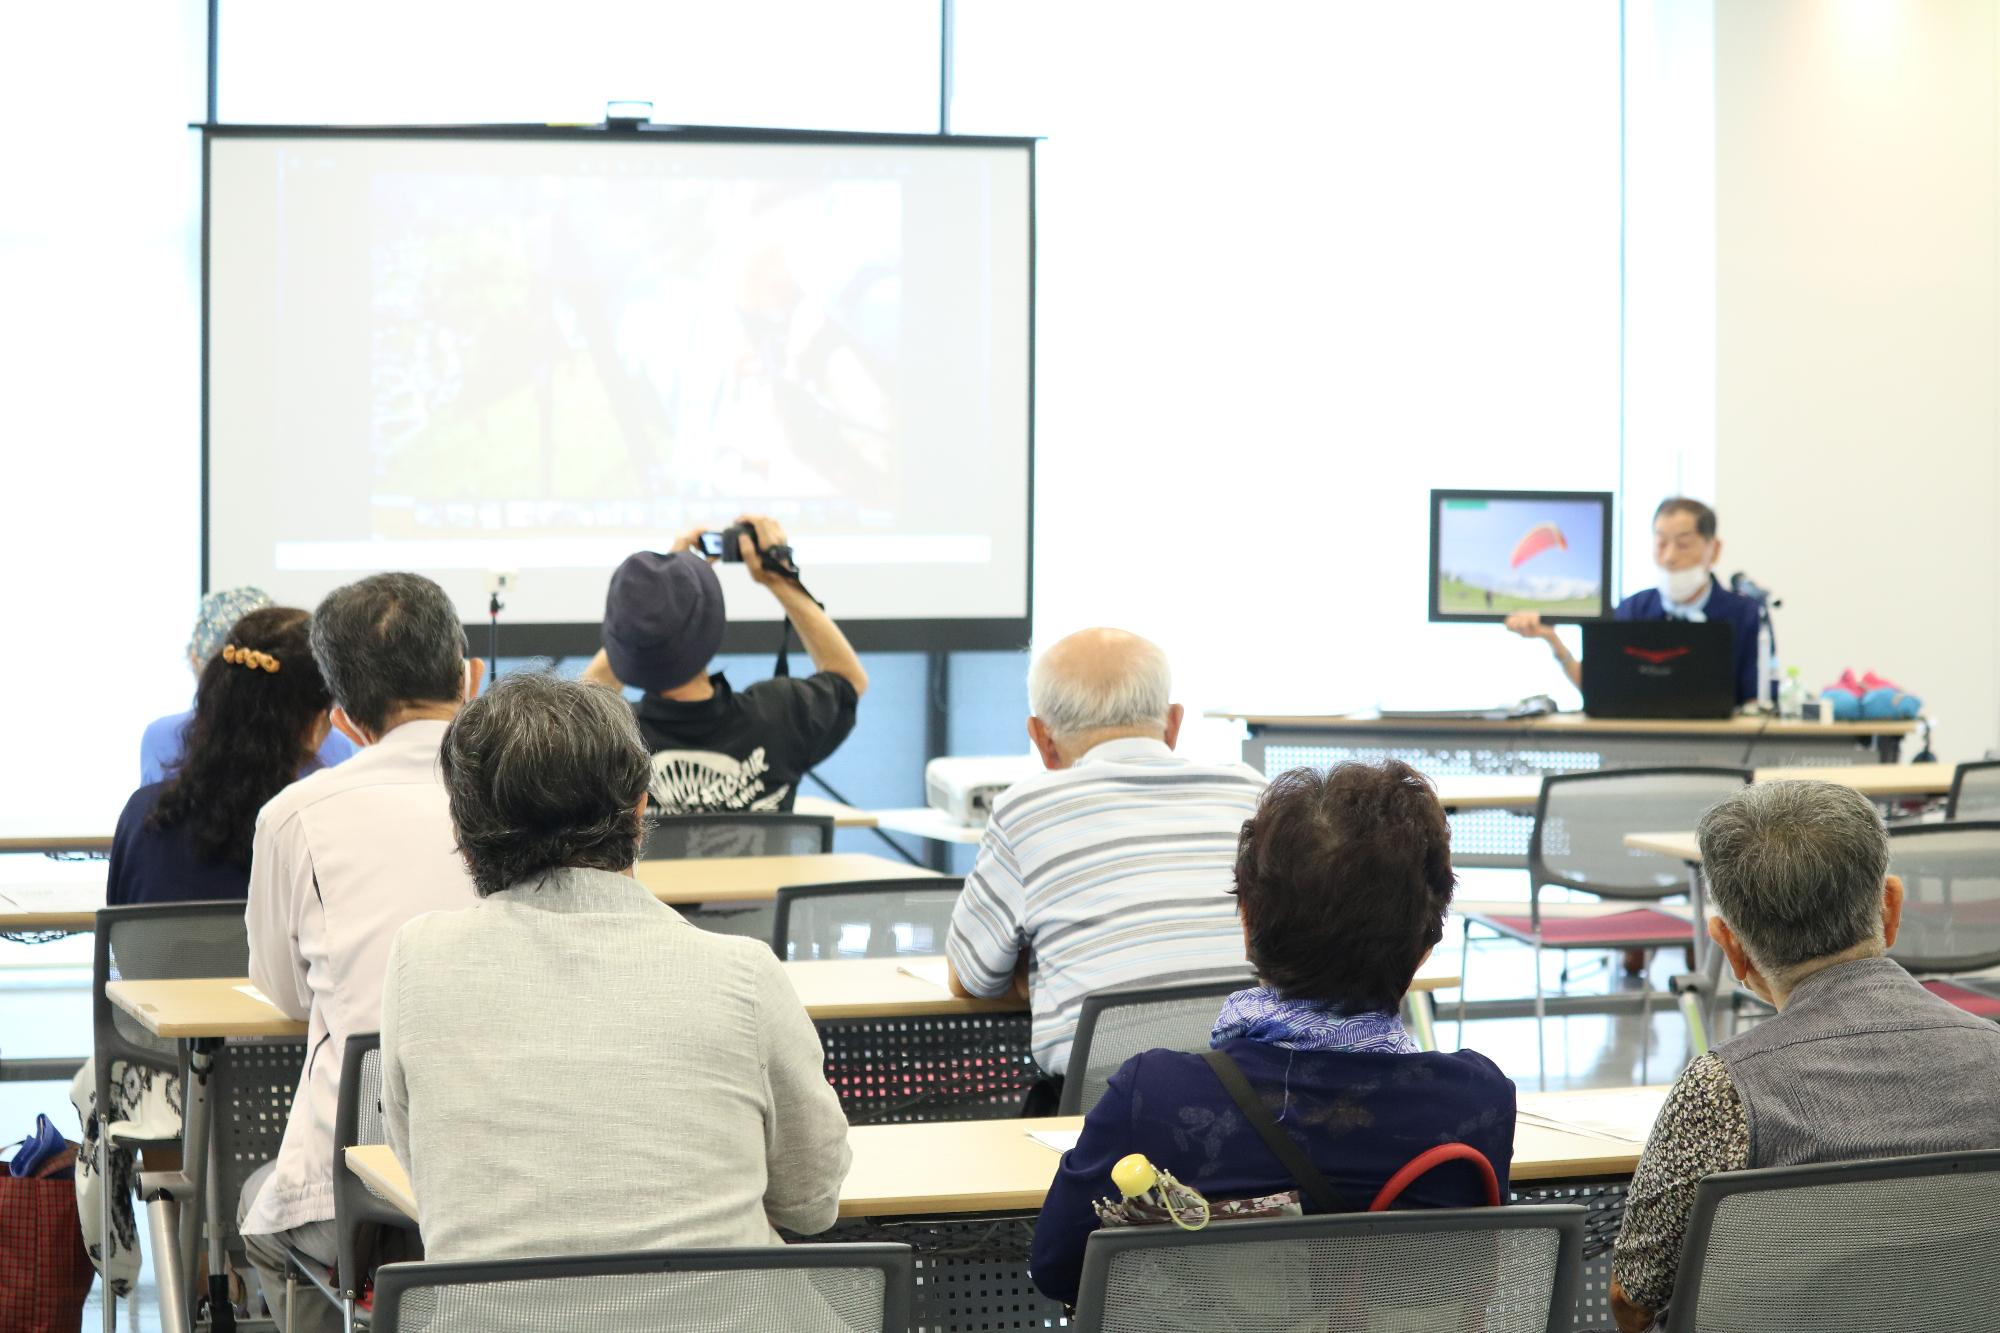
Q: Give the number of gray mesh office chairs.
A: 11